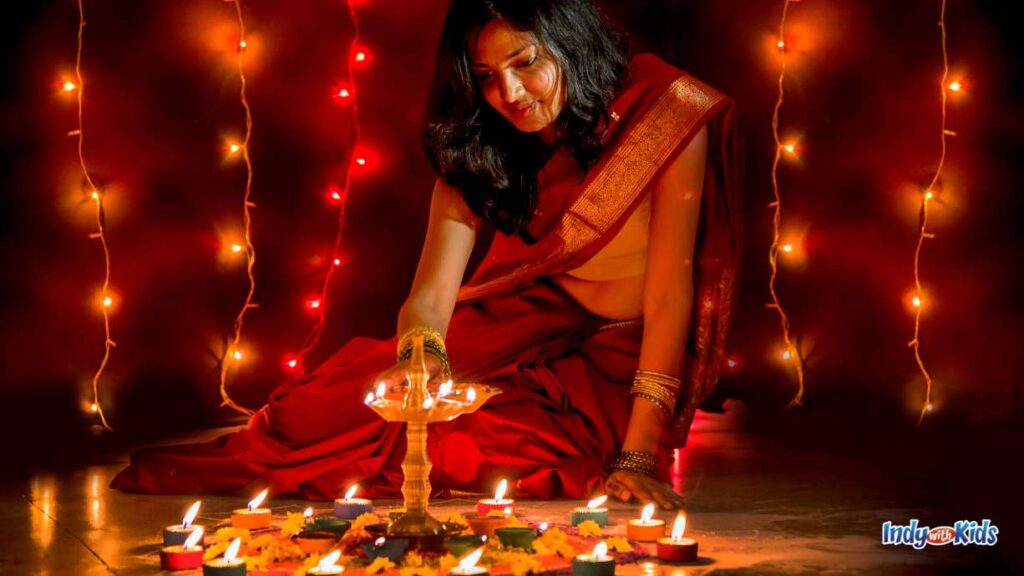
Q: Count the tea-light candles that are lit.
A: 12